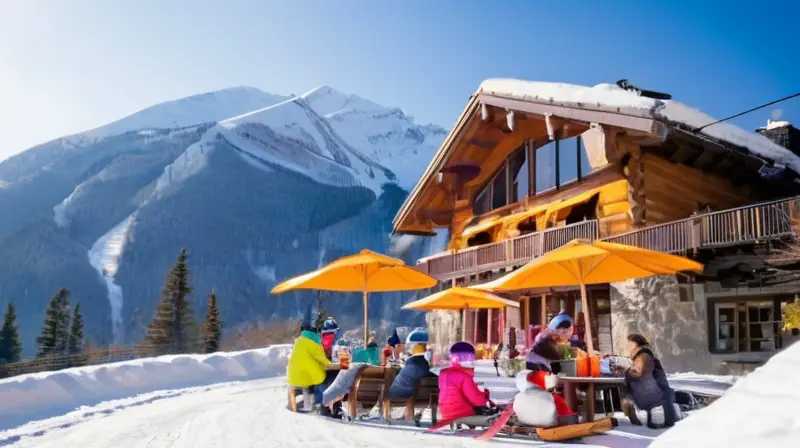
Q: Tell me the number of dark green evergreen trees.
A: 5